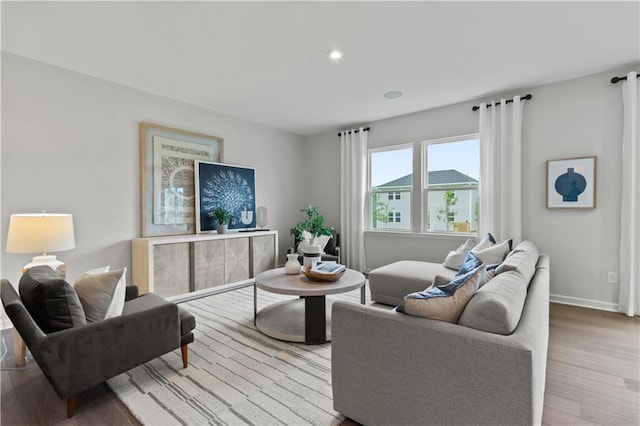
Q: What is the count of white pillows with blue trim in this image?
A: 2